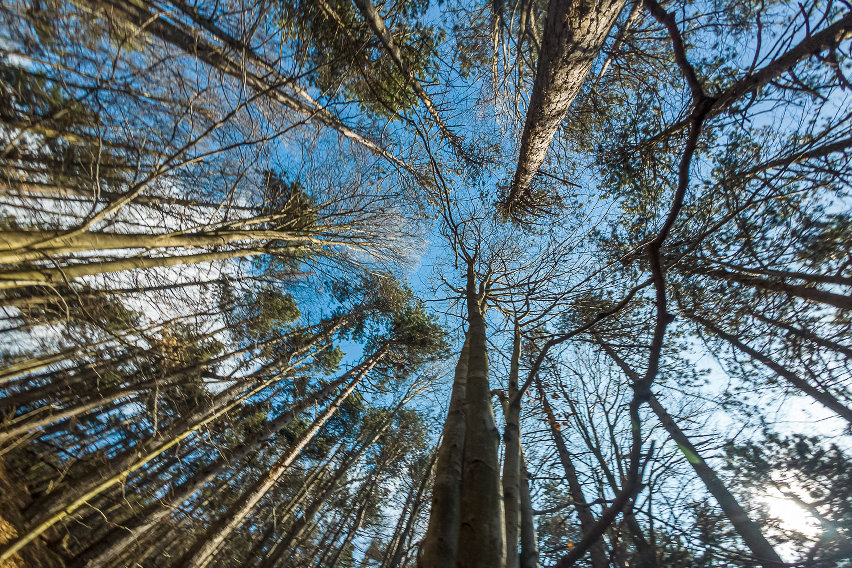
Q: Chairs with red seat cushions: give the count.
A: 0